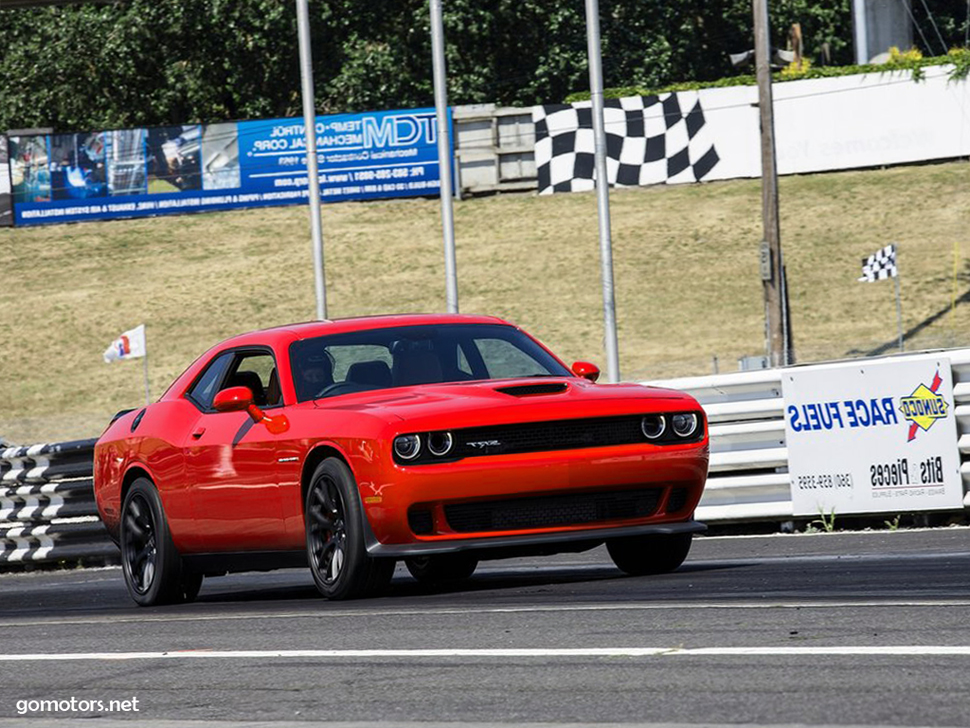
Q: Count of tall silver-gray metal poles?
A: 3